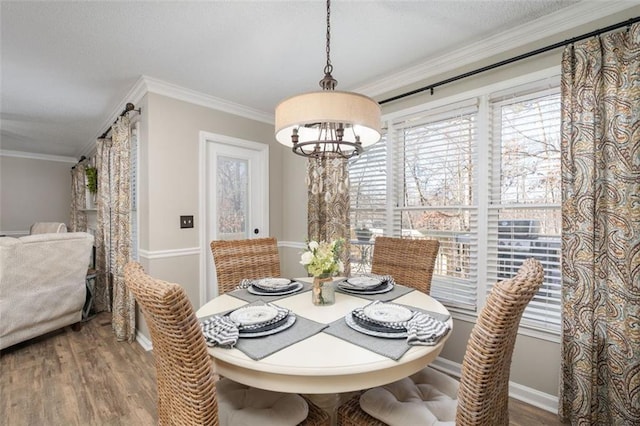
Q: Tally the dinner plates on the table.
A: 4